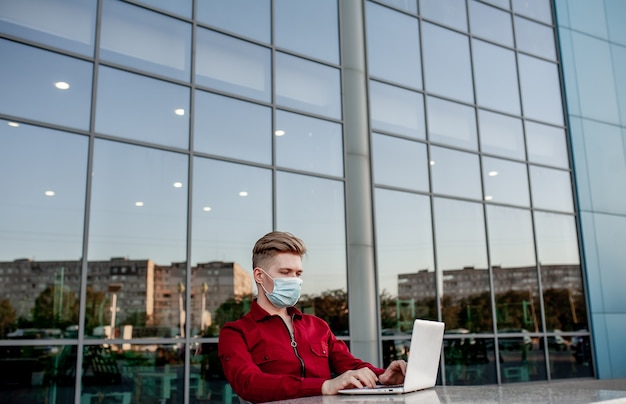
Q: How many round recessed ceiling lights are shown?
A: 12